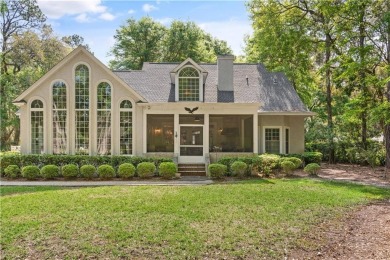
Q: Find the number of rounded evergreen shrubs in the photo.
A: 13